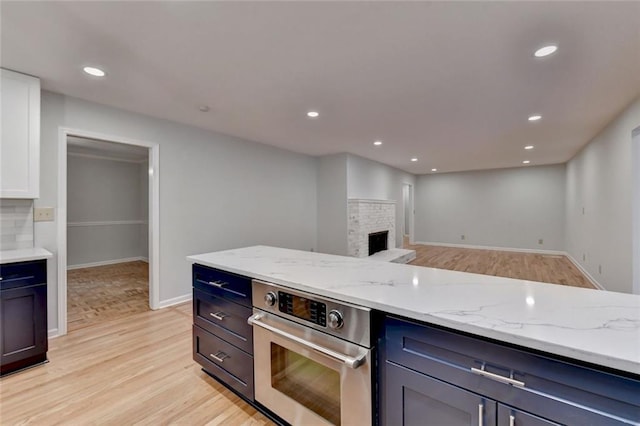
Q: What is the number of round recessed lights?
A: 9